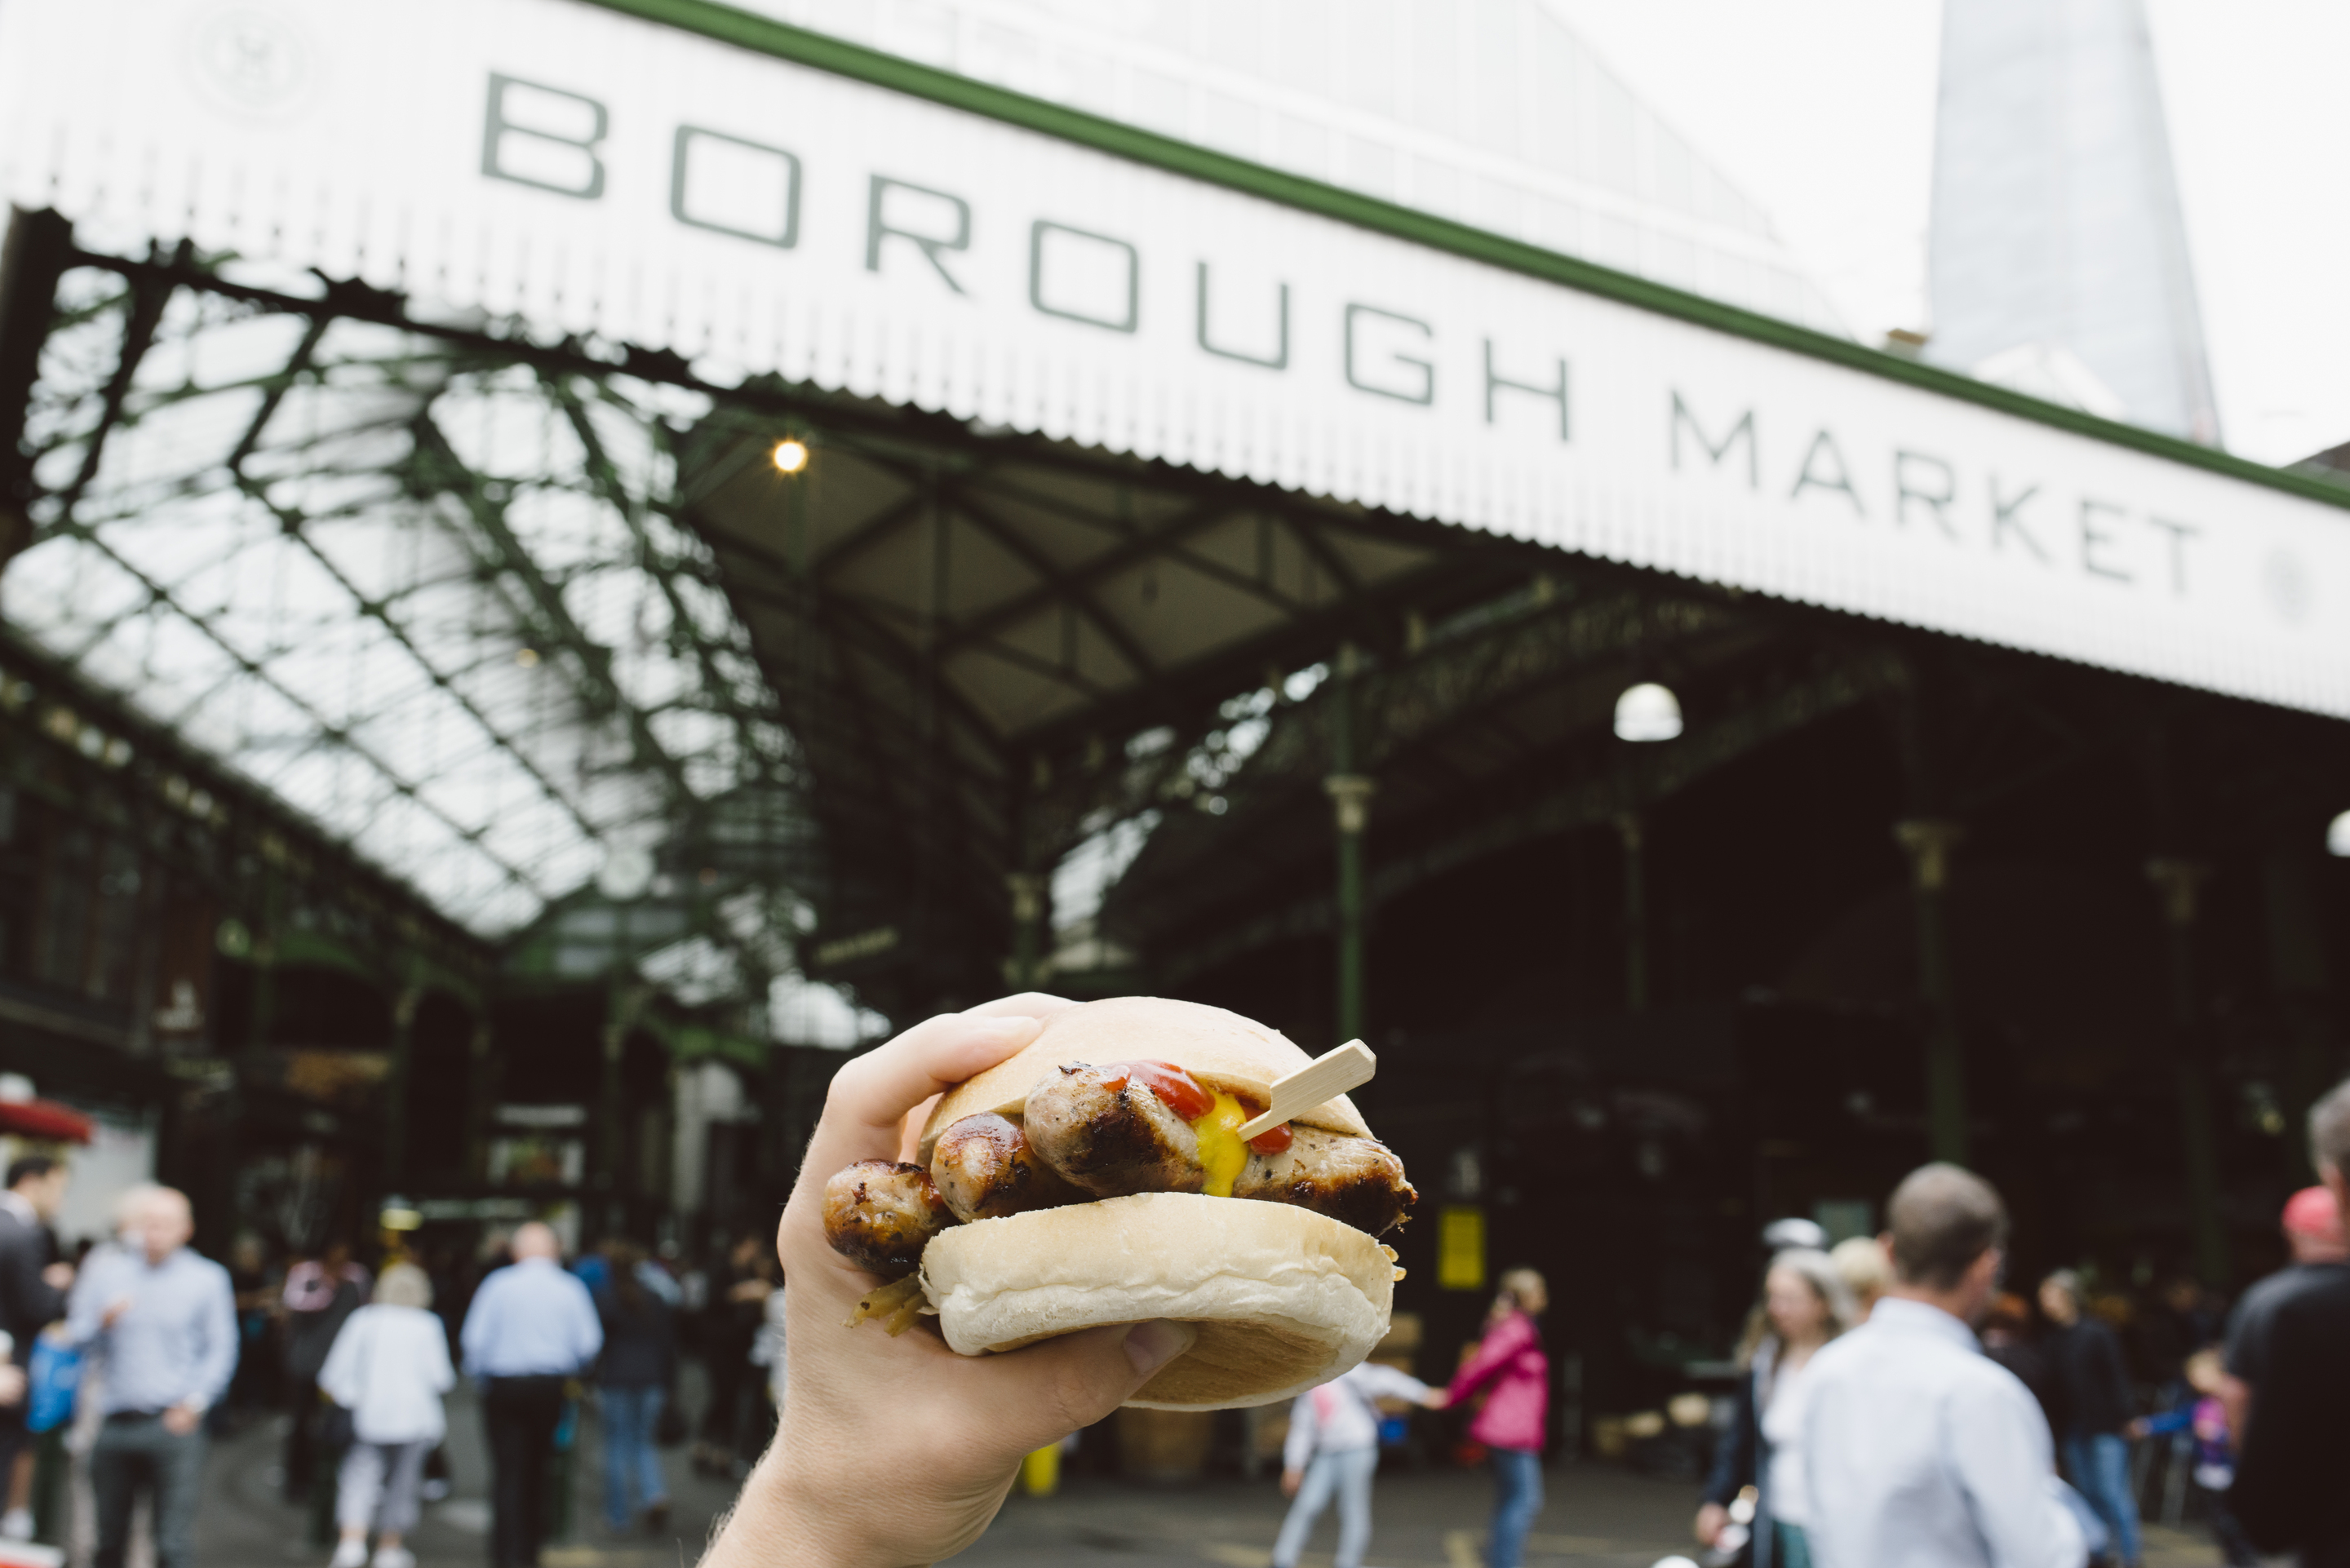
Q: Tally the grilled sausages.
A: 3